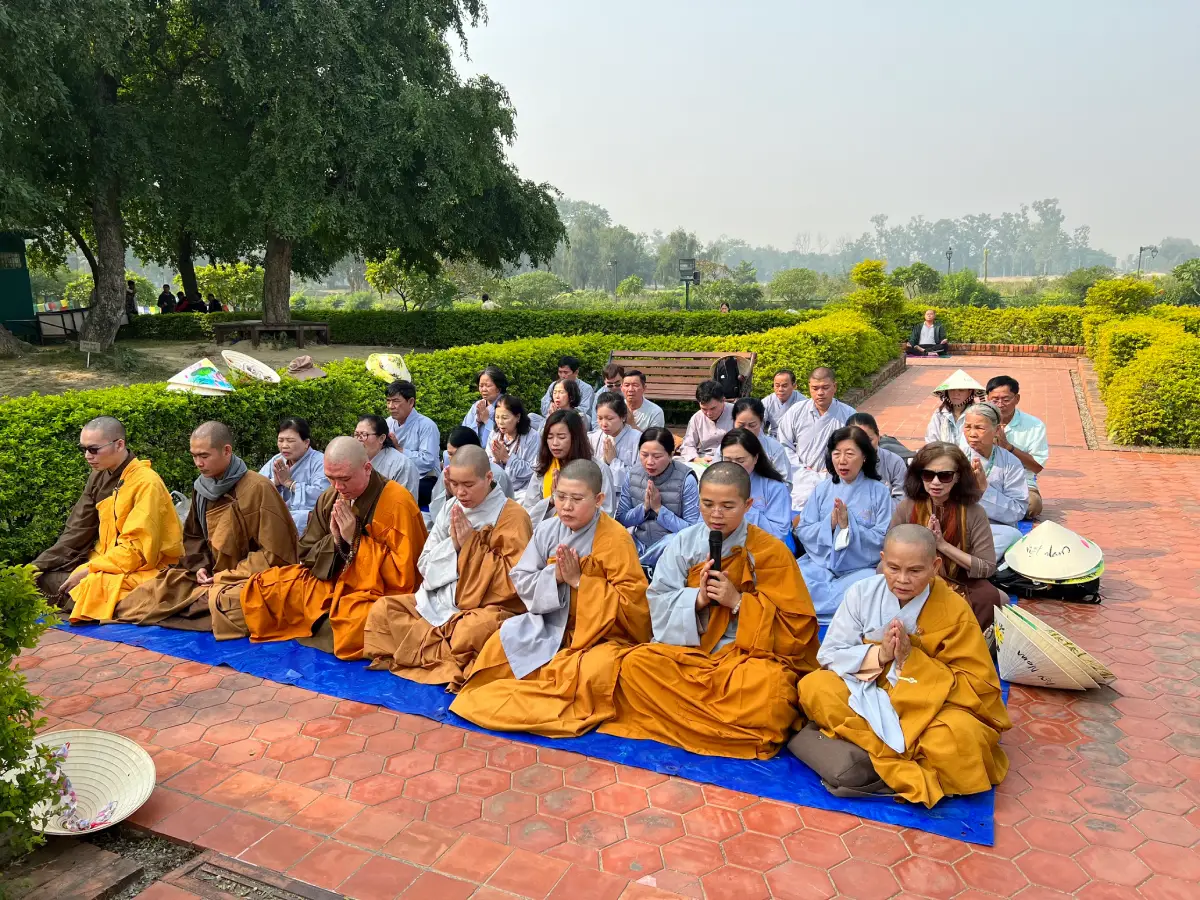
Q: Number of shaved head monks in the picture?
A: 7